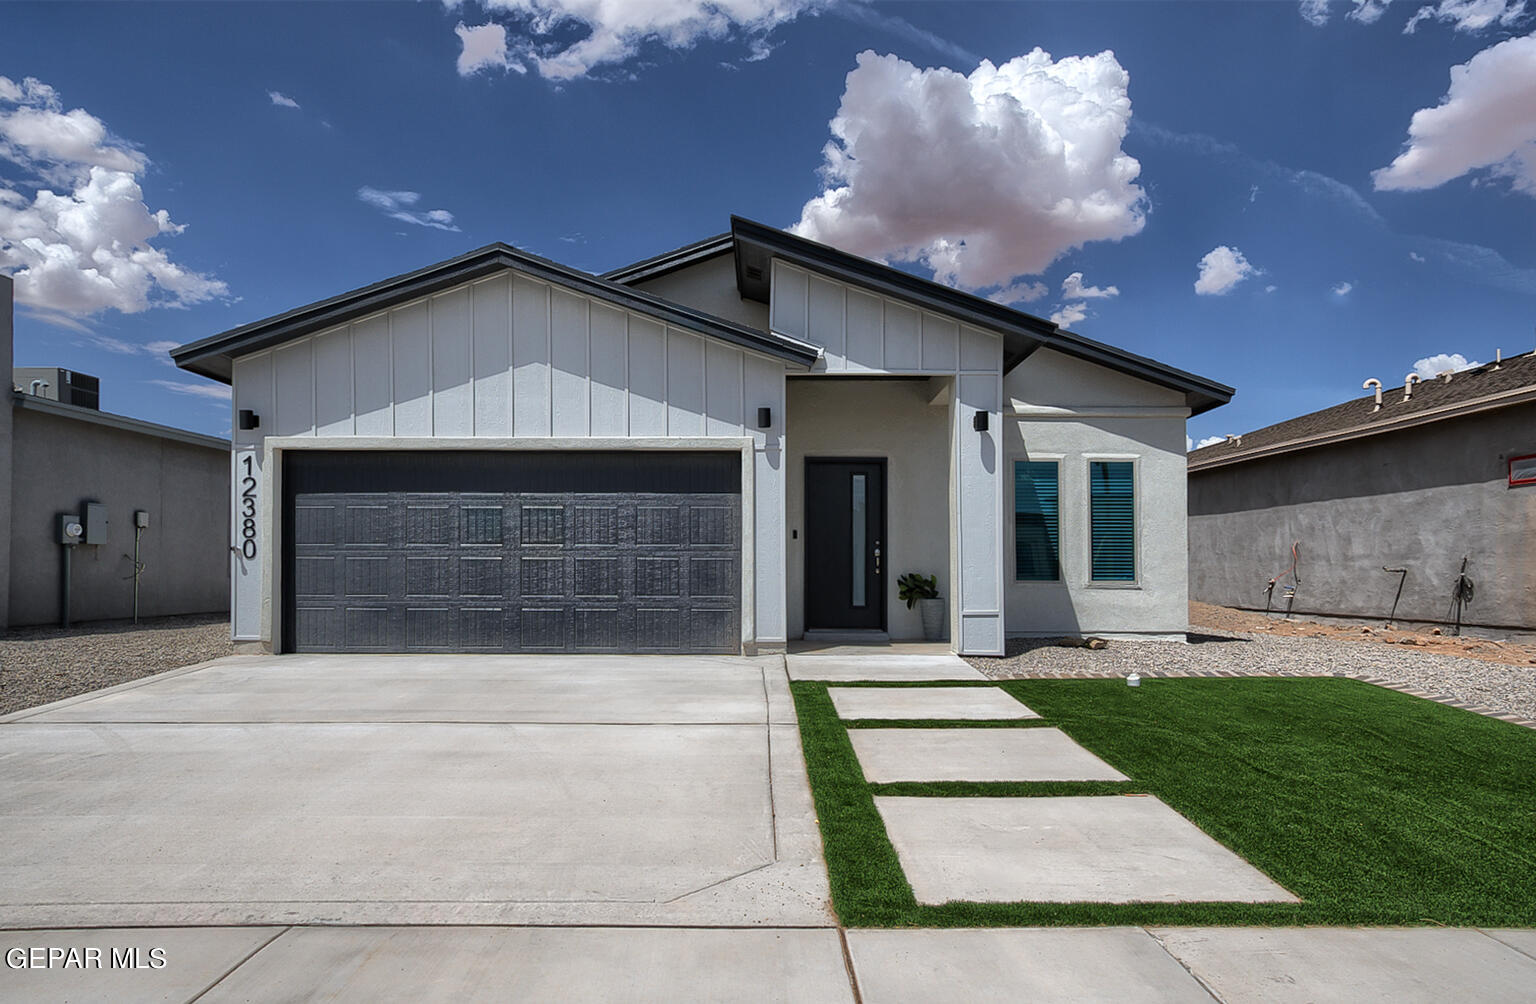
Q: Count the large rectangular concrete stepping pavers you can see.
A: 3